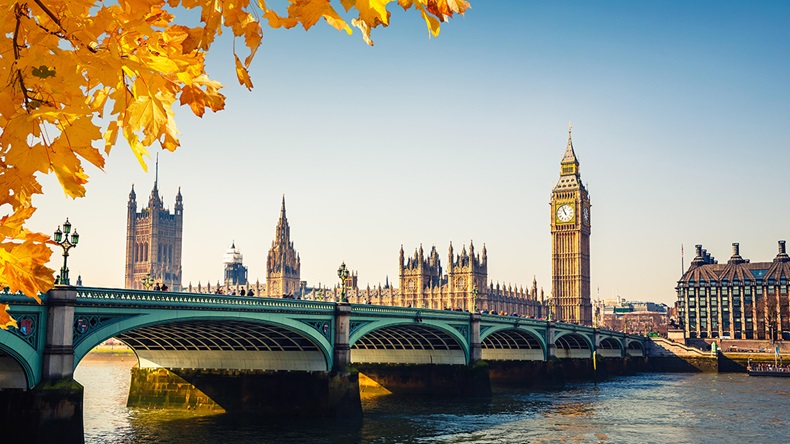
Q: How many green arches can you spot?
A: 7